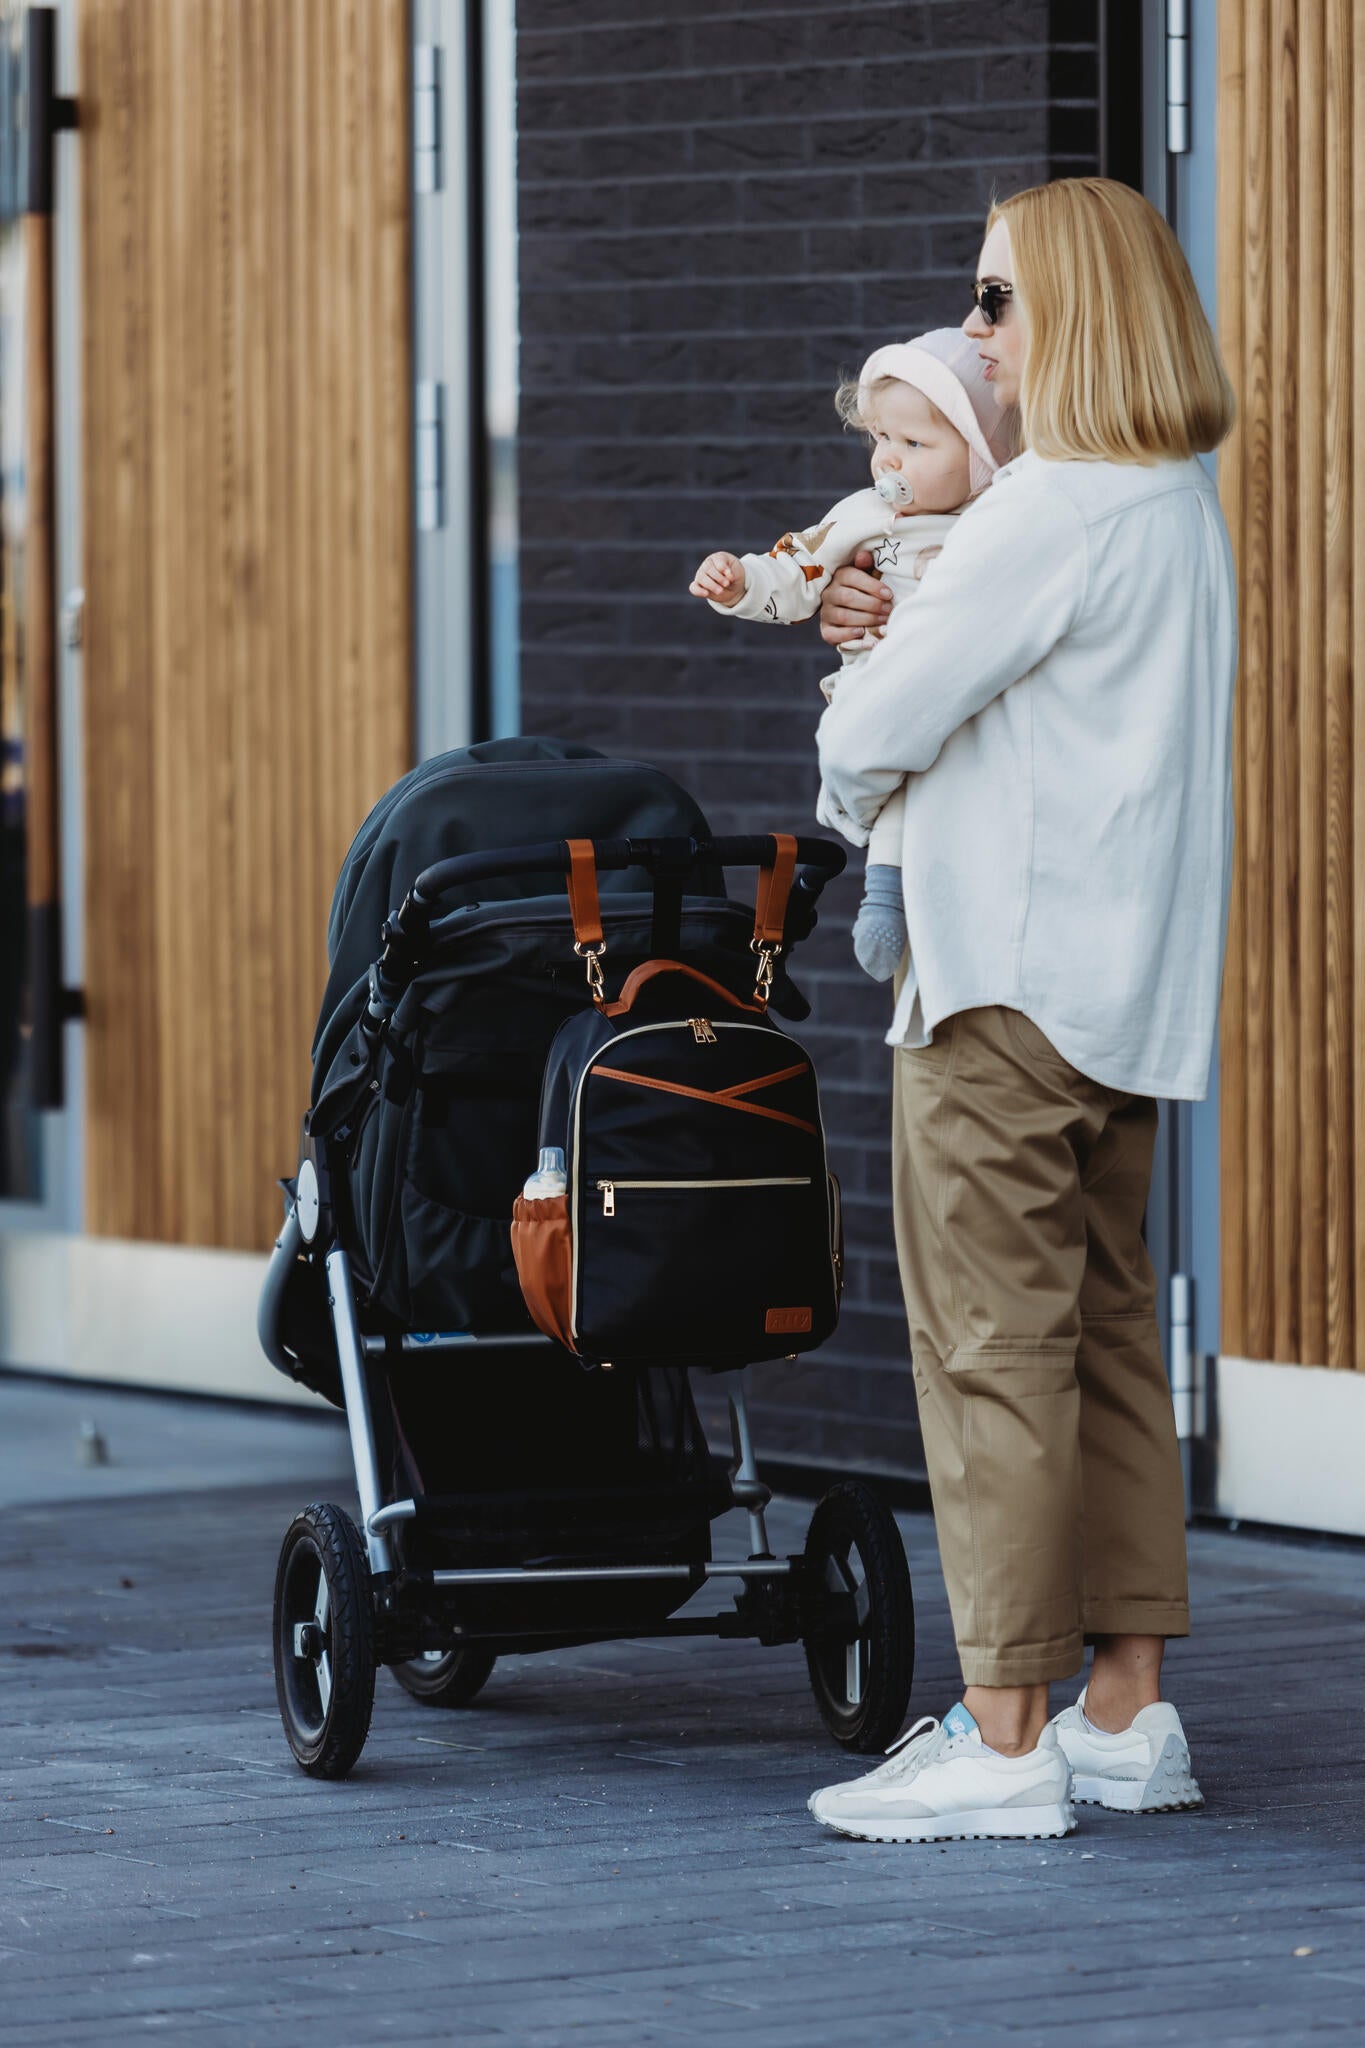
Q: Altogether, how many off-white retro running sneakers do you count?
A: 2